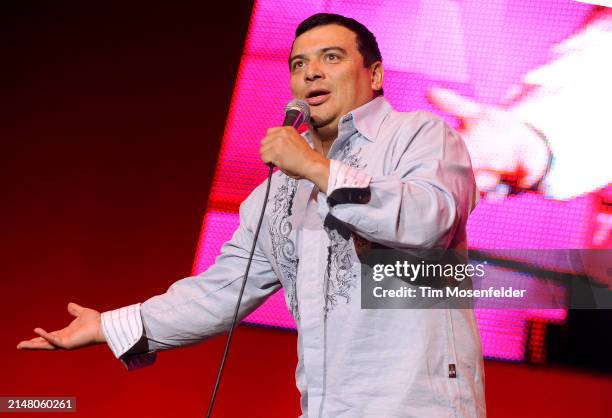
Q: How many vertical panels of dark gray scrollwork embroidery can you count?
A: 2